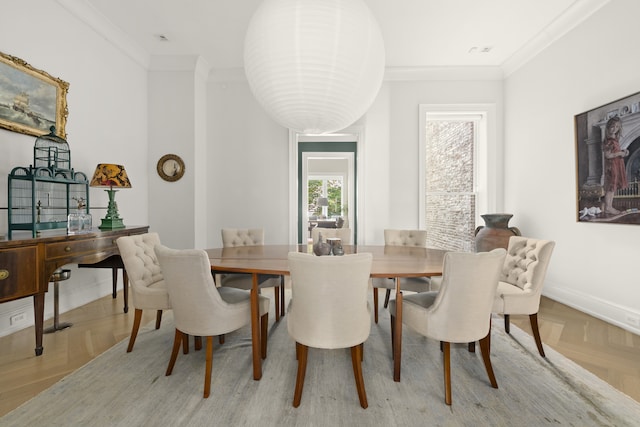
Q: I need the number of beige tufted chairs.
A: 8